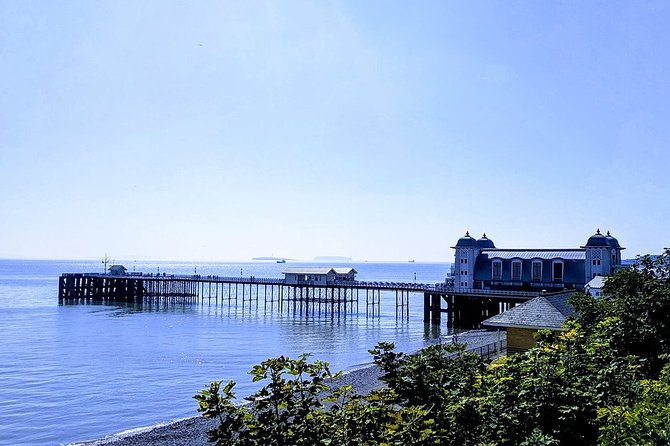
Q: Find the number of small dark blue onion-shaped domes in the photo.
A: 4